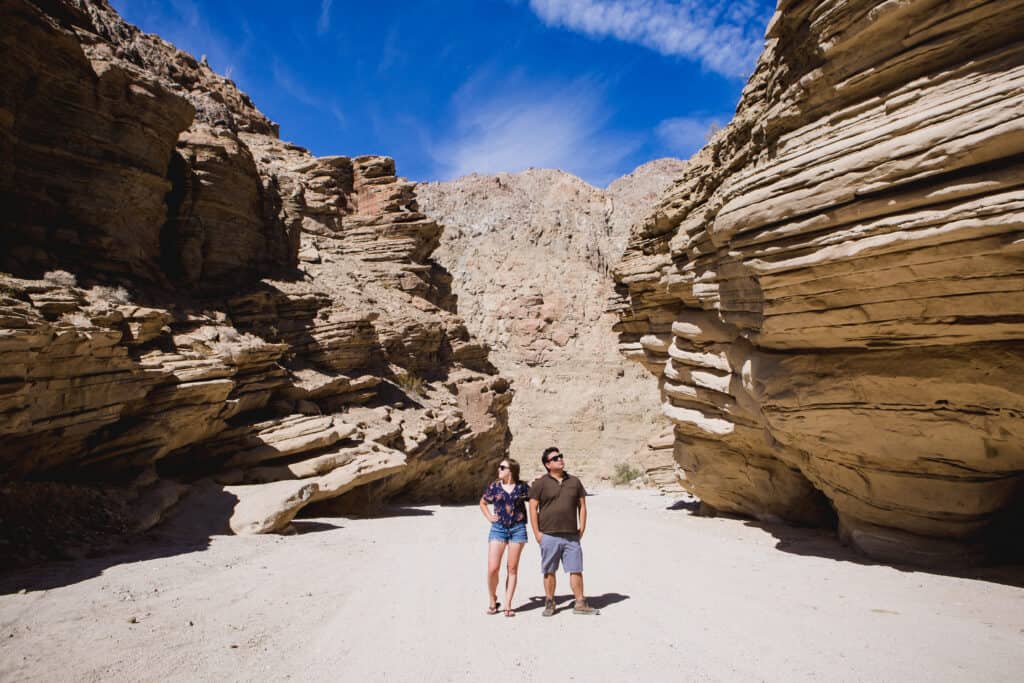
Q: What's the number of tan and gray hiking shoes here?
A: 2